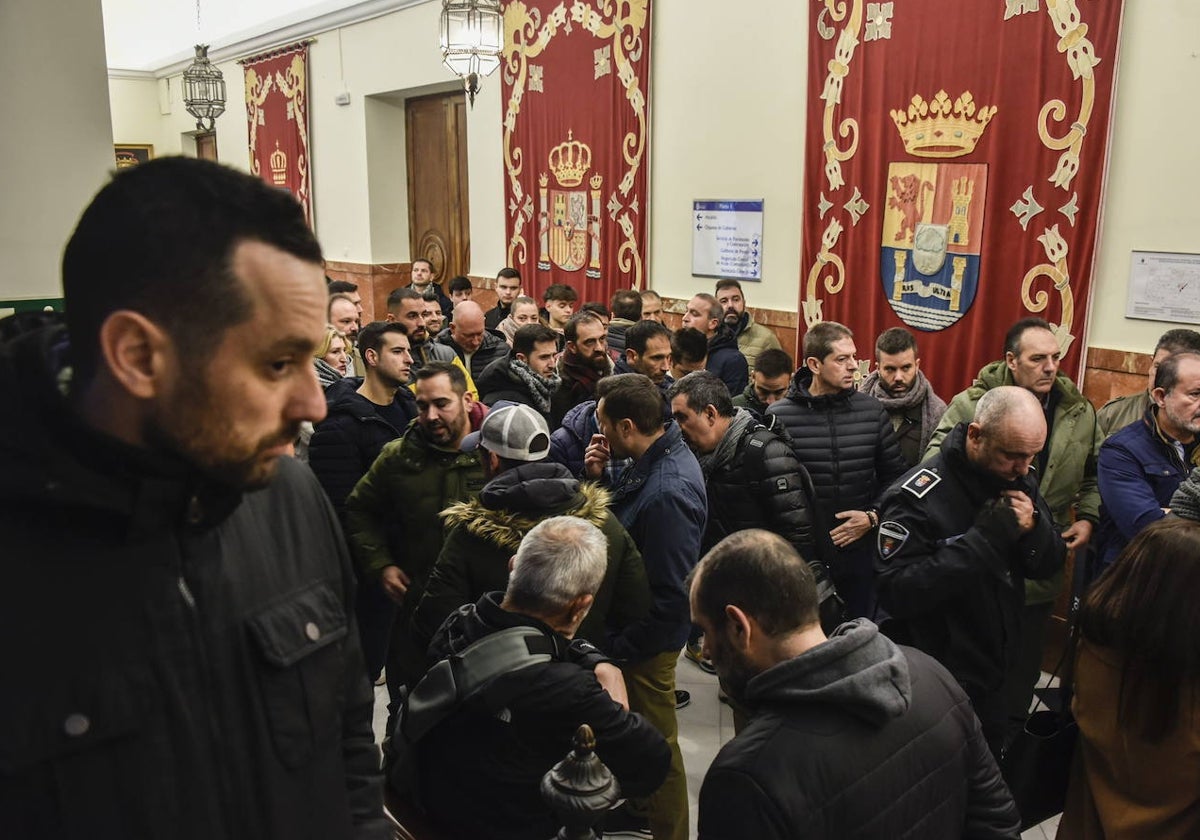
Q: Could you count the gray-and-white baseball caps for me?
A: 1